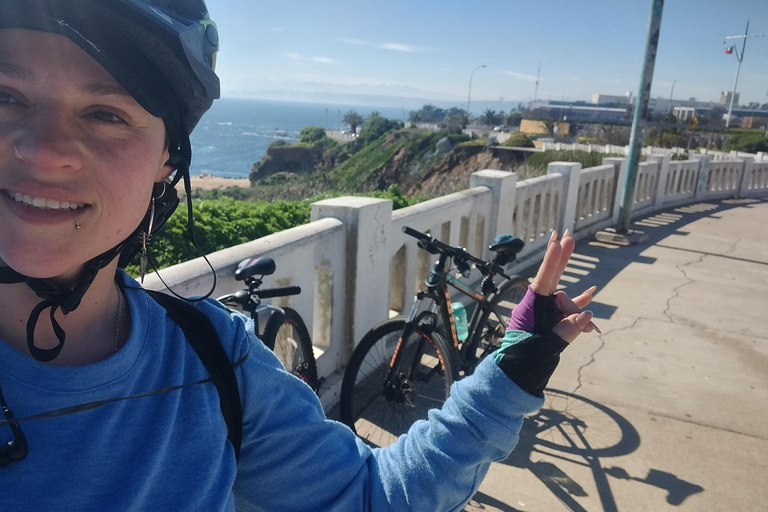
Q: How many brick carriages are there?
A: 0